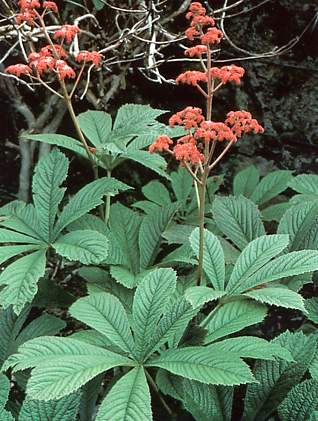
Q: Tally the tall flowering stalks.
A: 2